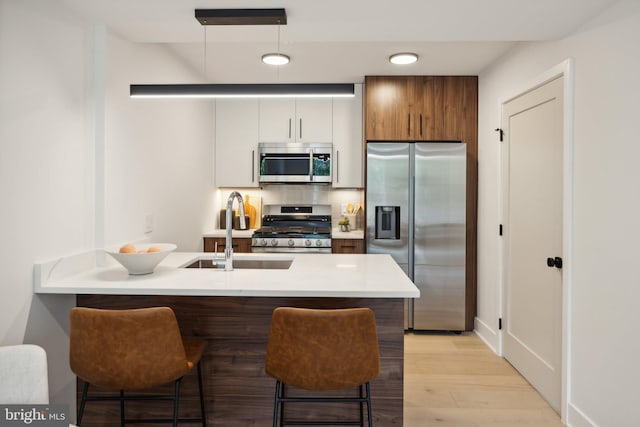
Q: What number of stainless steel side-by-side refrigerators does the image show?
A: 1